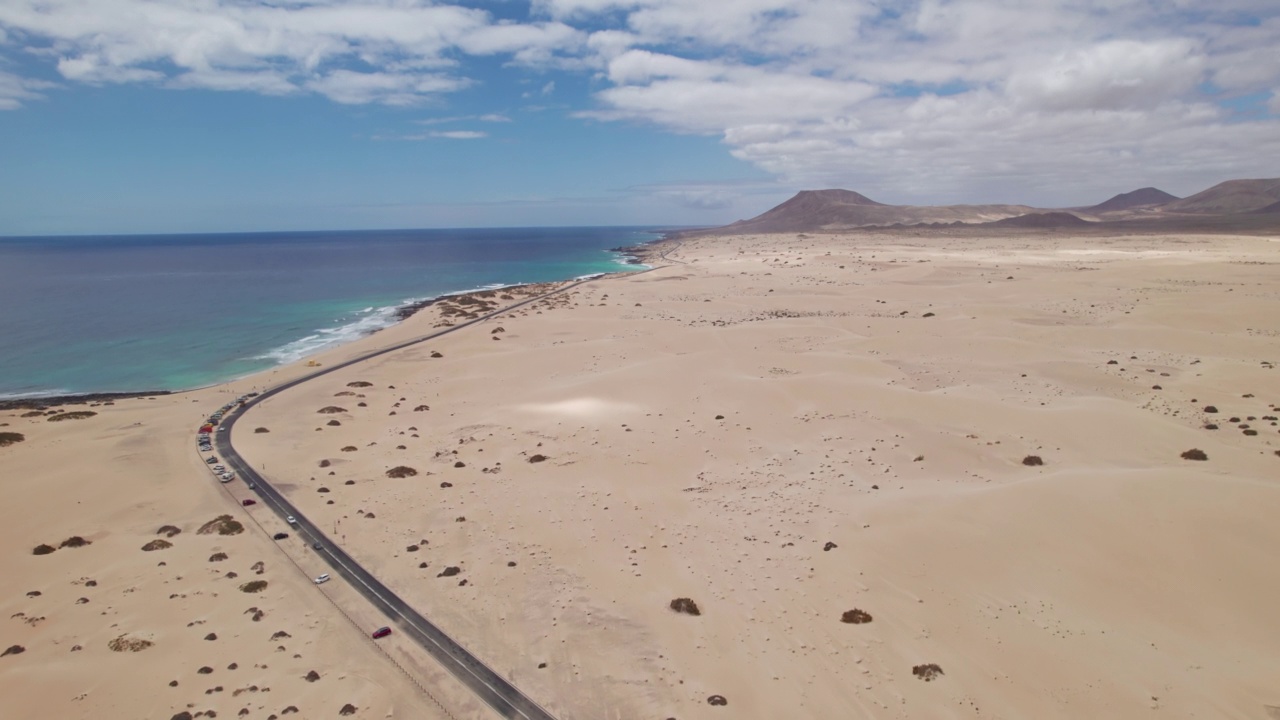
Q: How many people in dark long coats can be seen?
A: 0